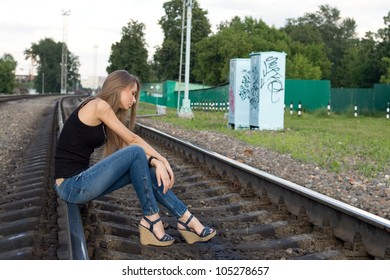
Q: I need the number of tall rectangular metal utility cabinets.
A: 2